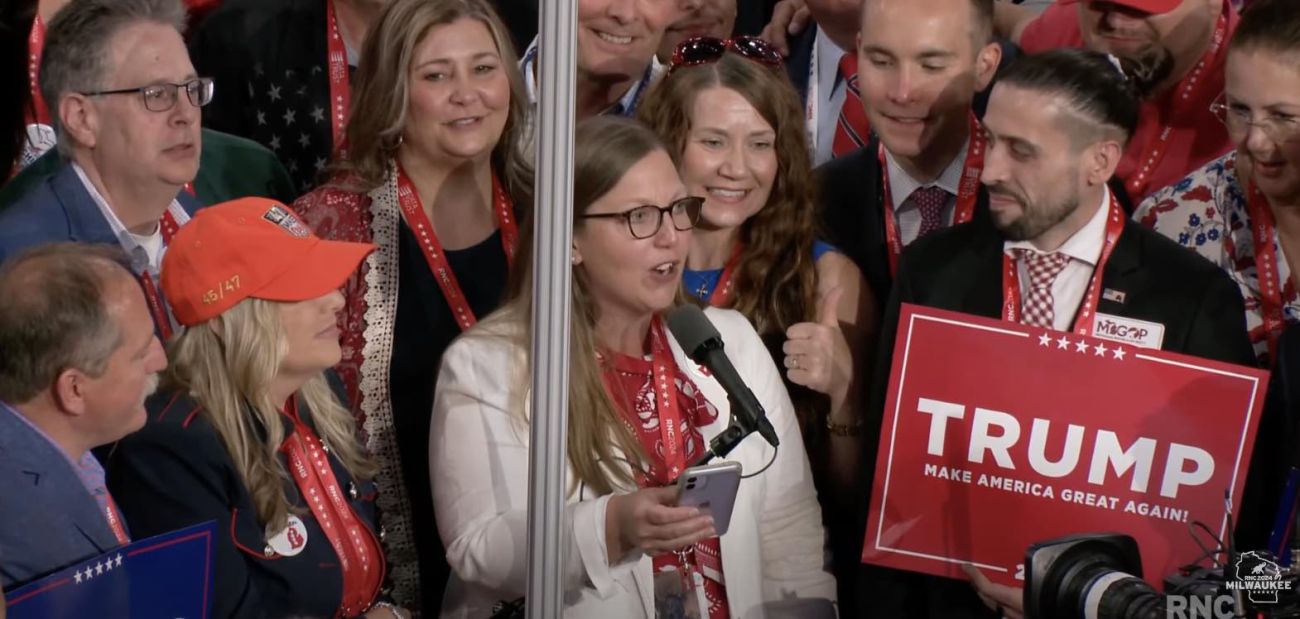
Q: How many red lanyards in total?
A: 12